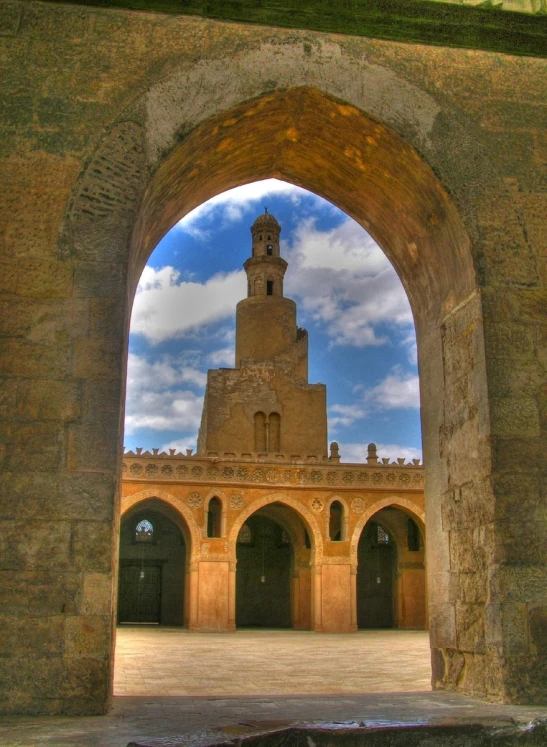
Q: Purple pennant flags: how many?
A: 0